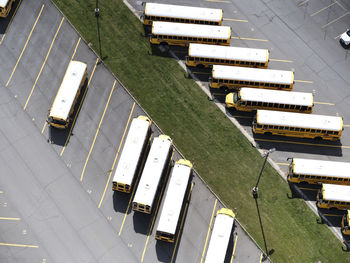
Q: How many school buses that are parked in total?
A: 15